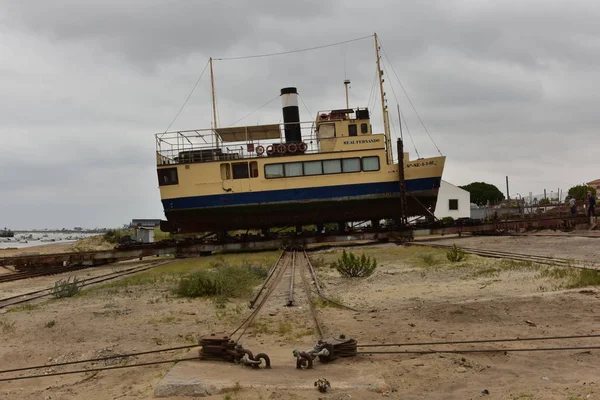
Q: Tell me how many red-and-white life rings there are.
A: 5